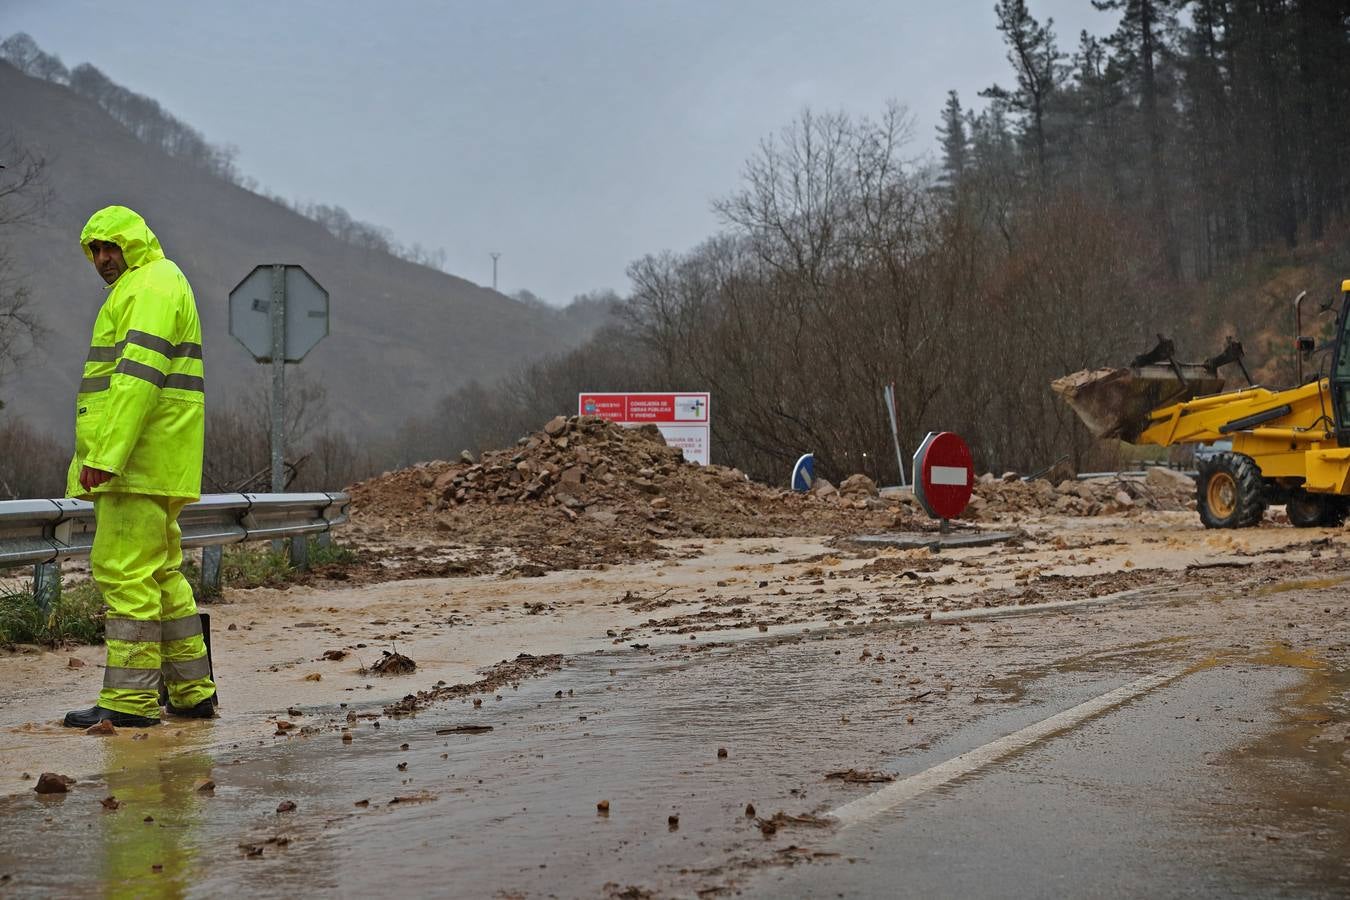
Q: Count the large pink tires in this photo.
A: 0